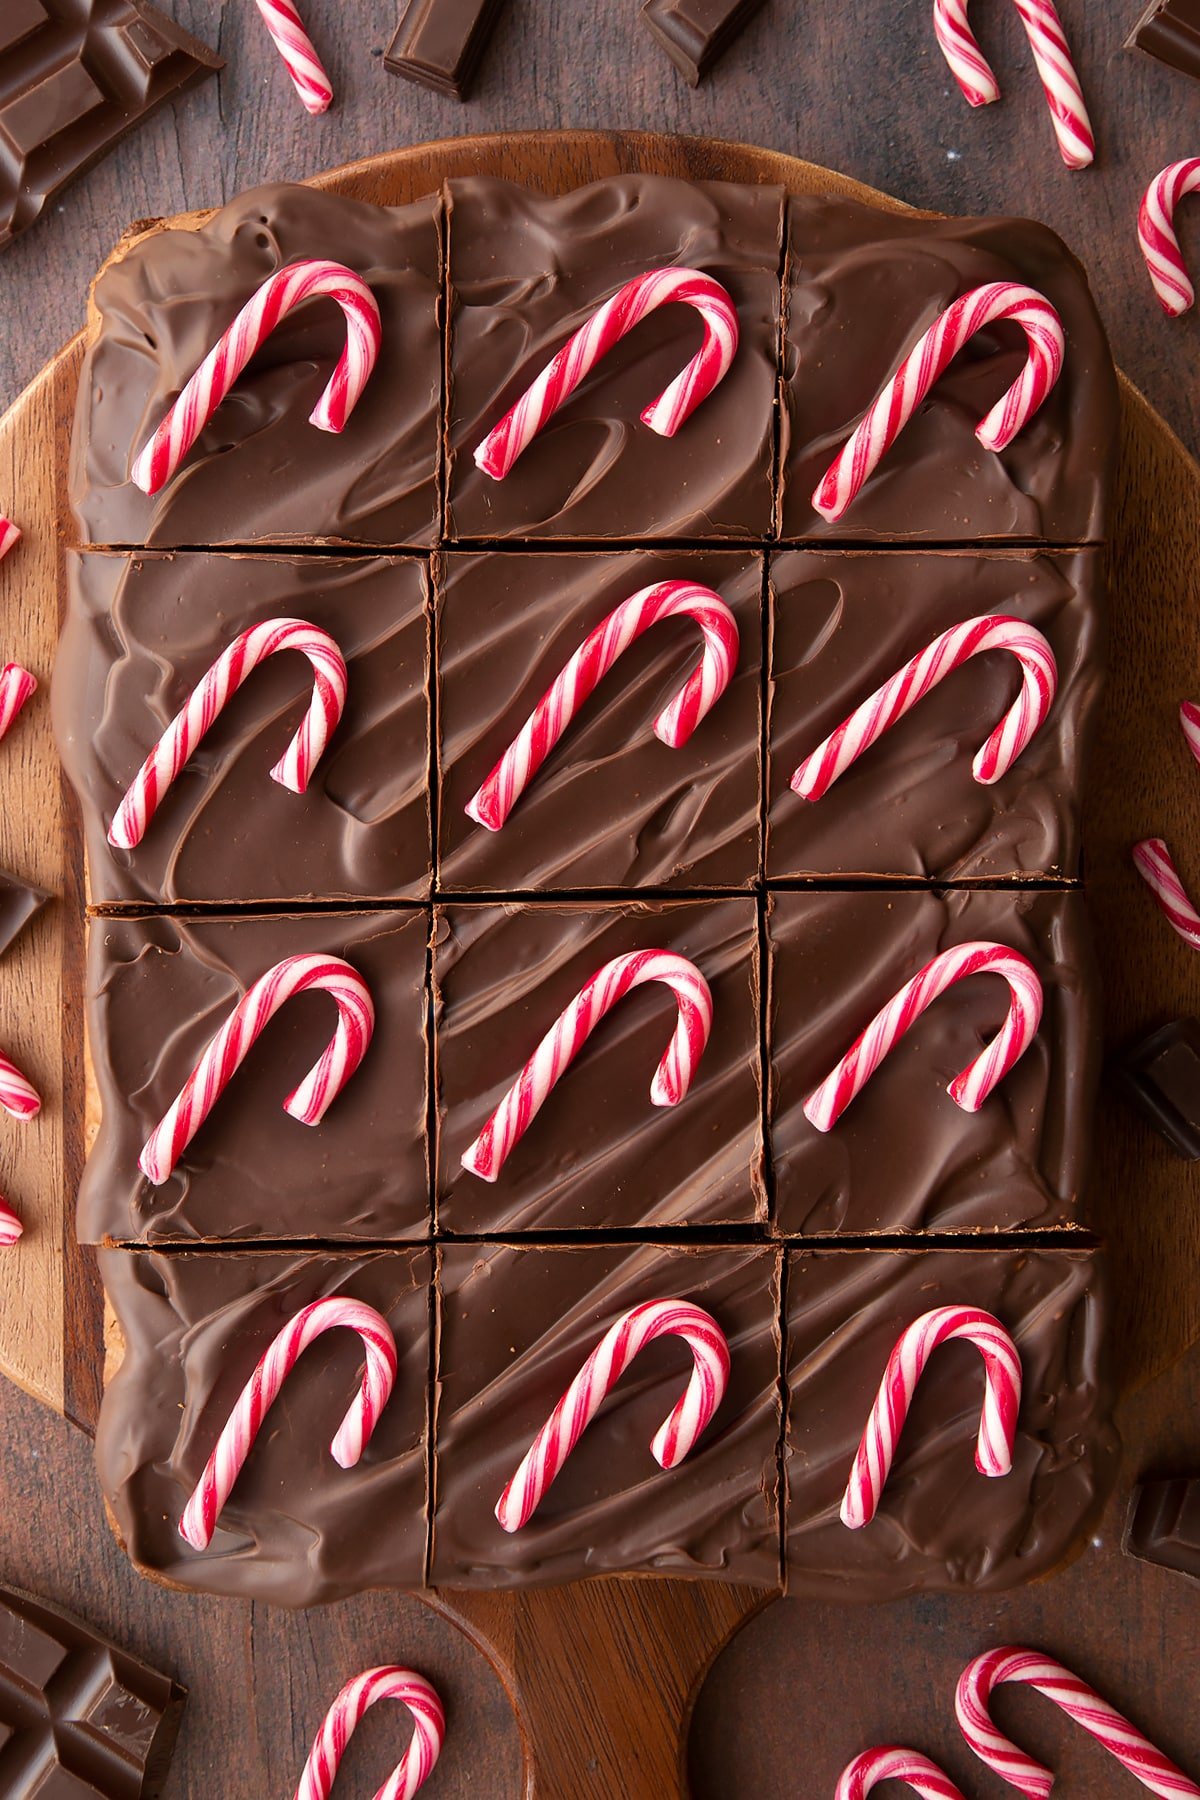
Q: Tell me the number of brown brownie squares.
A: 12